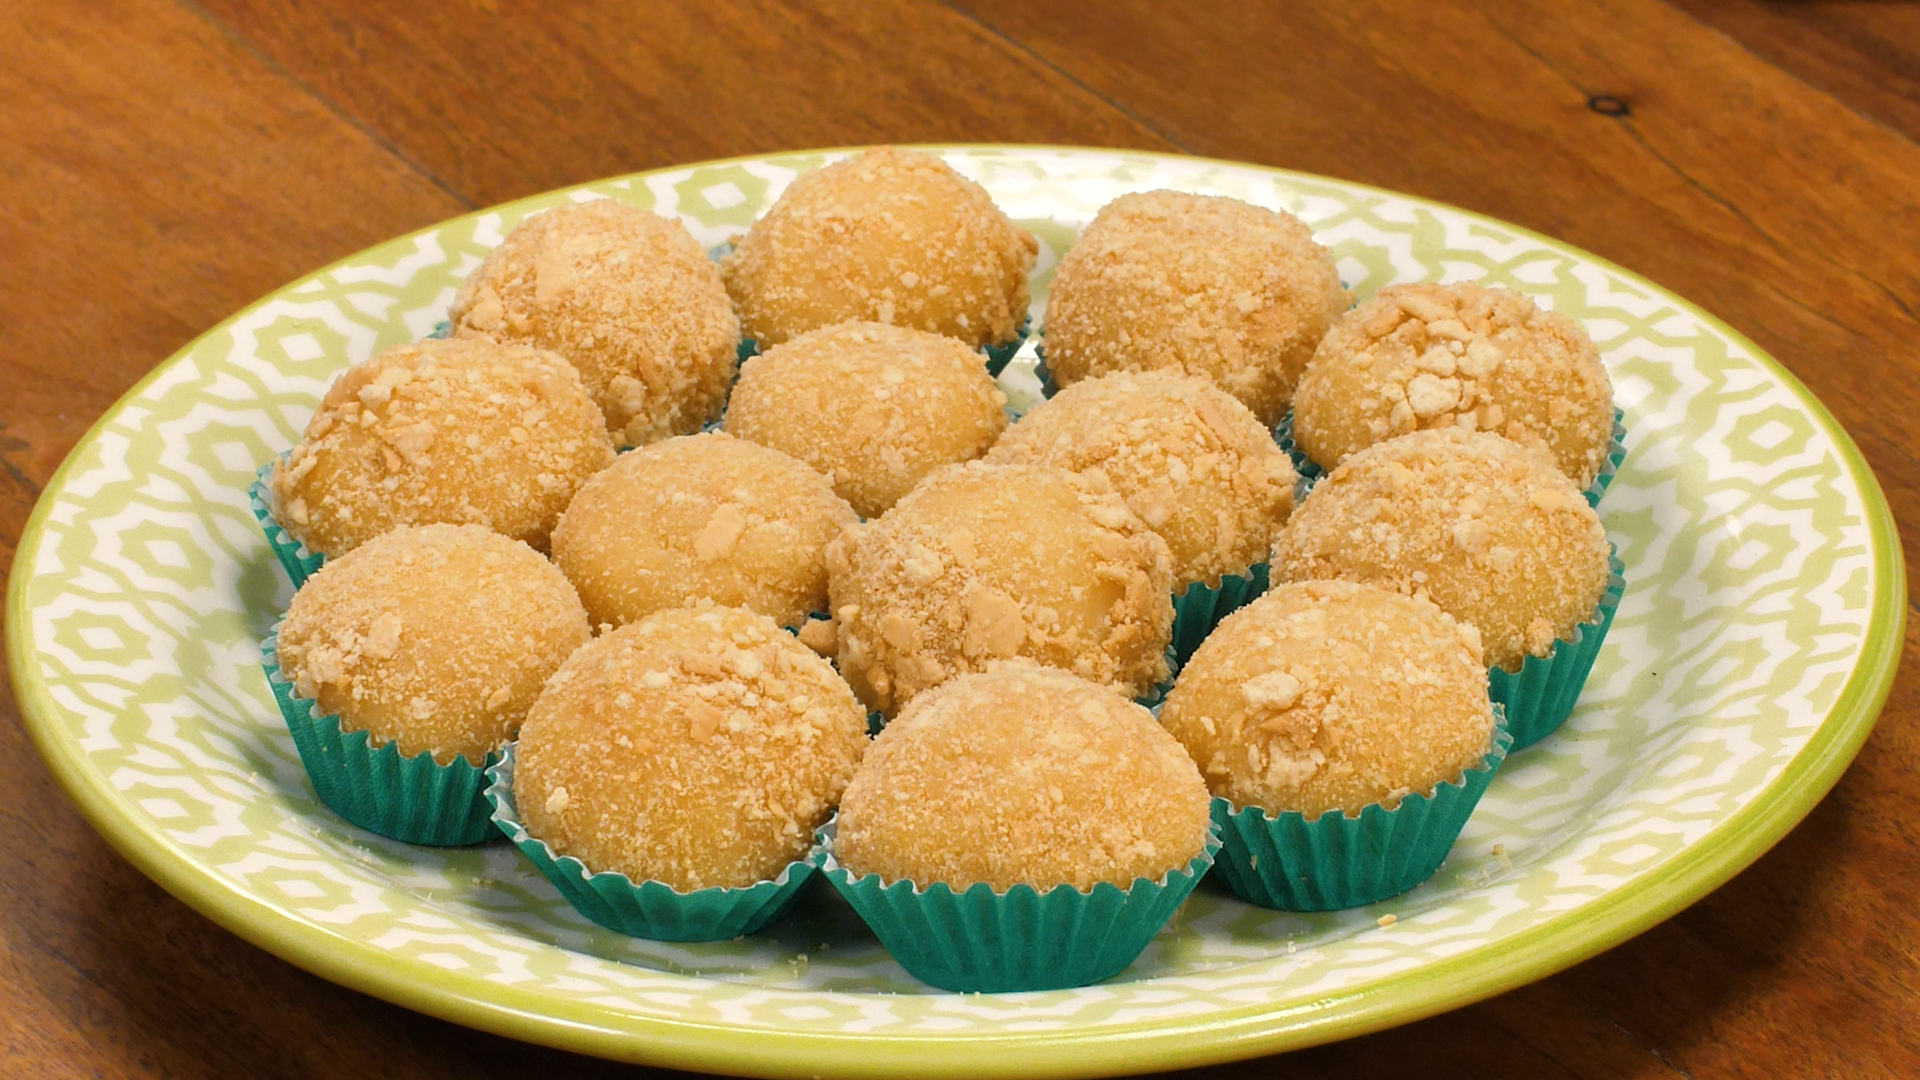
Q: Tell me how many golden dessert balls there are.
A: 14